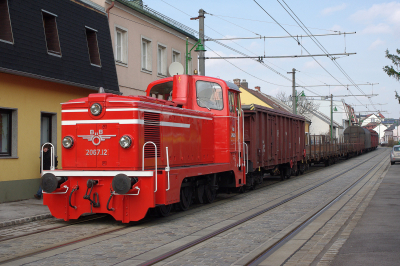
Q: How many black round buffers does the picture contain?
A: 2